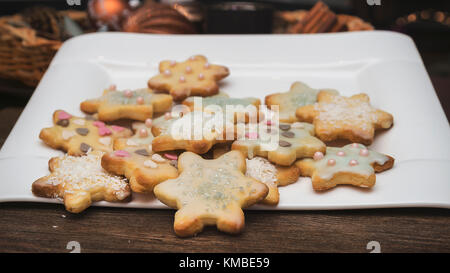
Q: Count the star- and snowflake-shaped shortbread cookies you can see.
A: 14